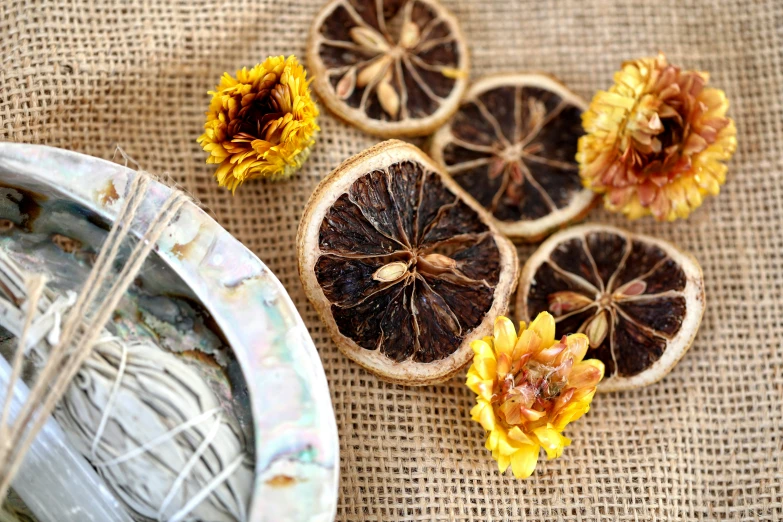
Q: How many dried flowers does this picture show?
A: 3